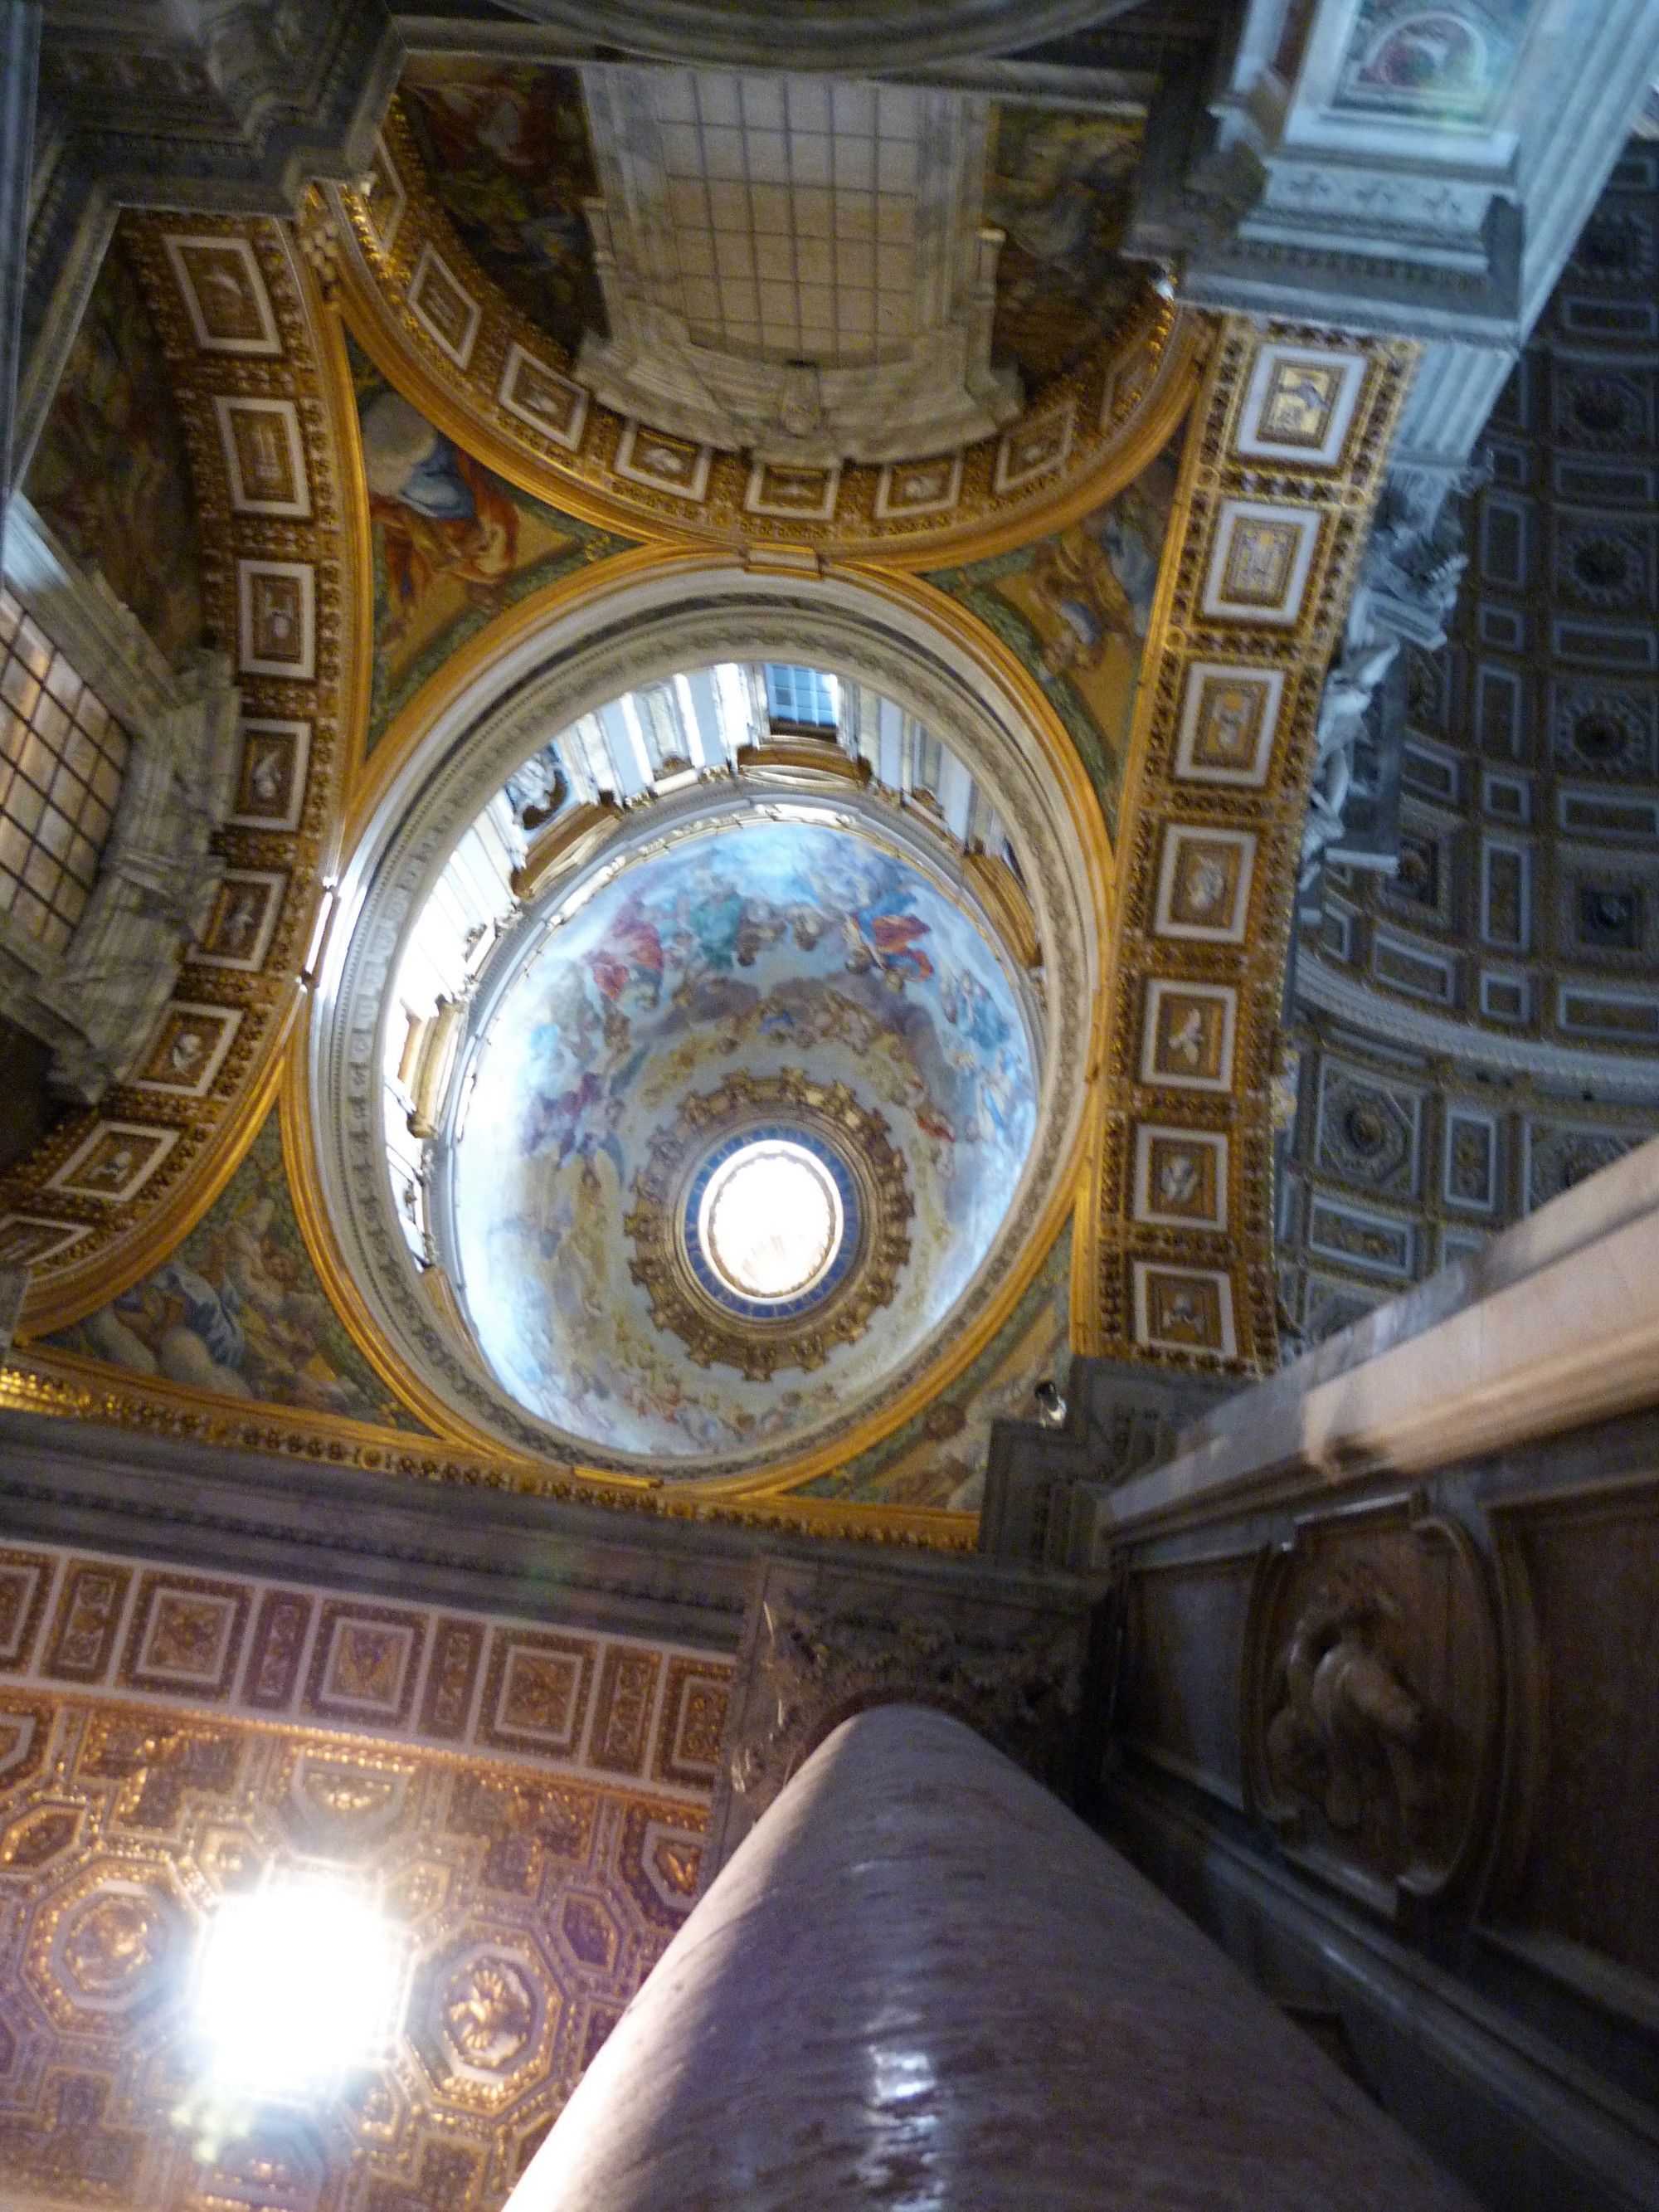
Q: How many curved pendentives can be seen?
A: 4